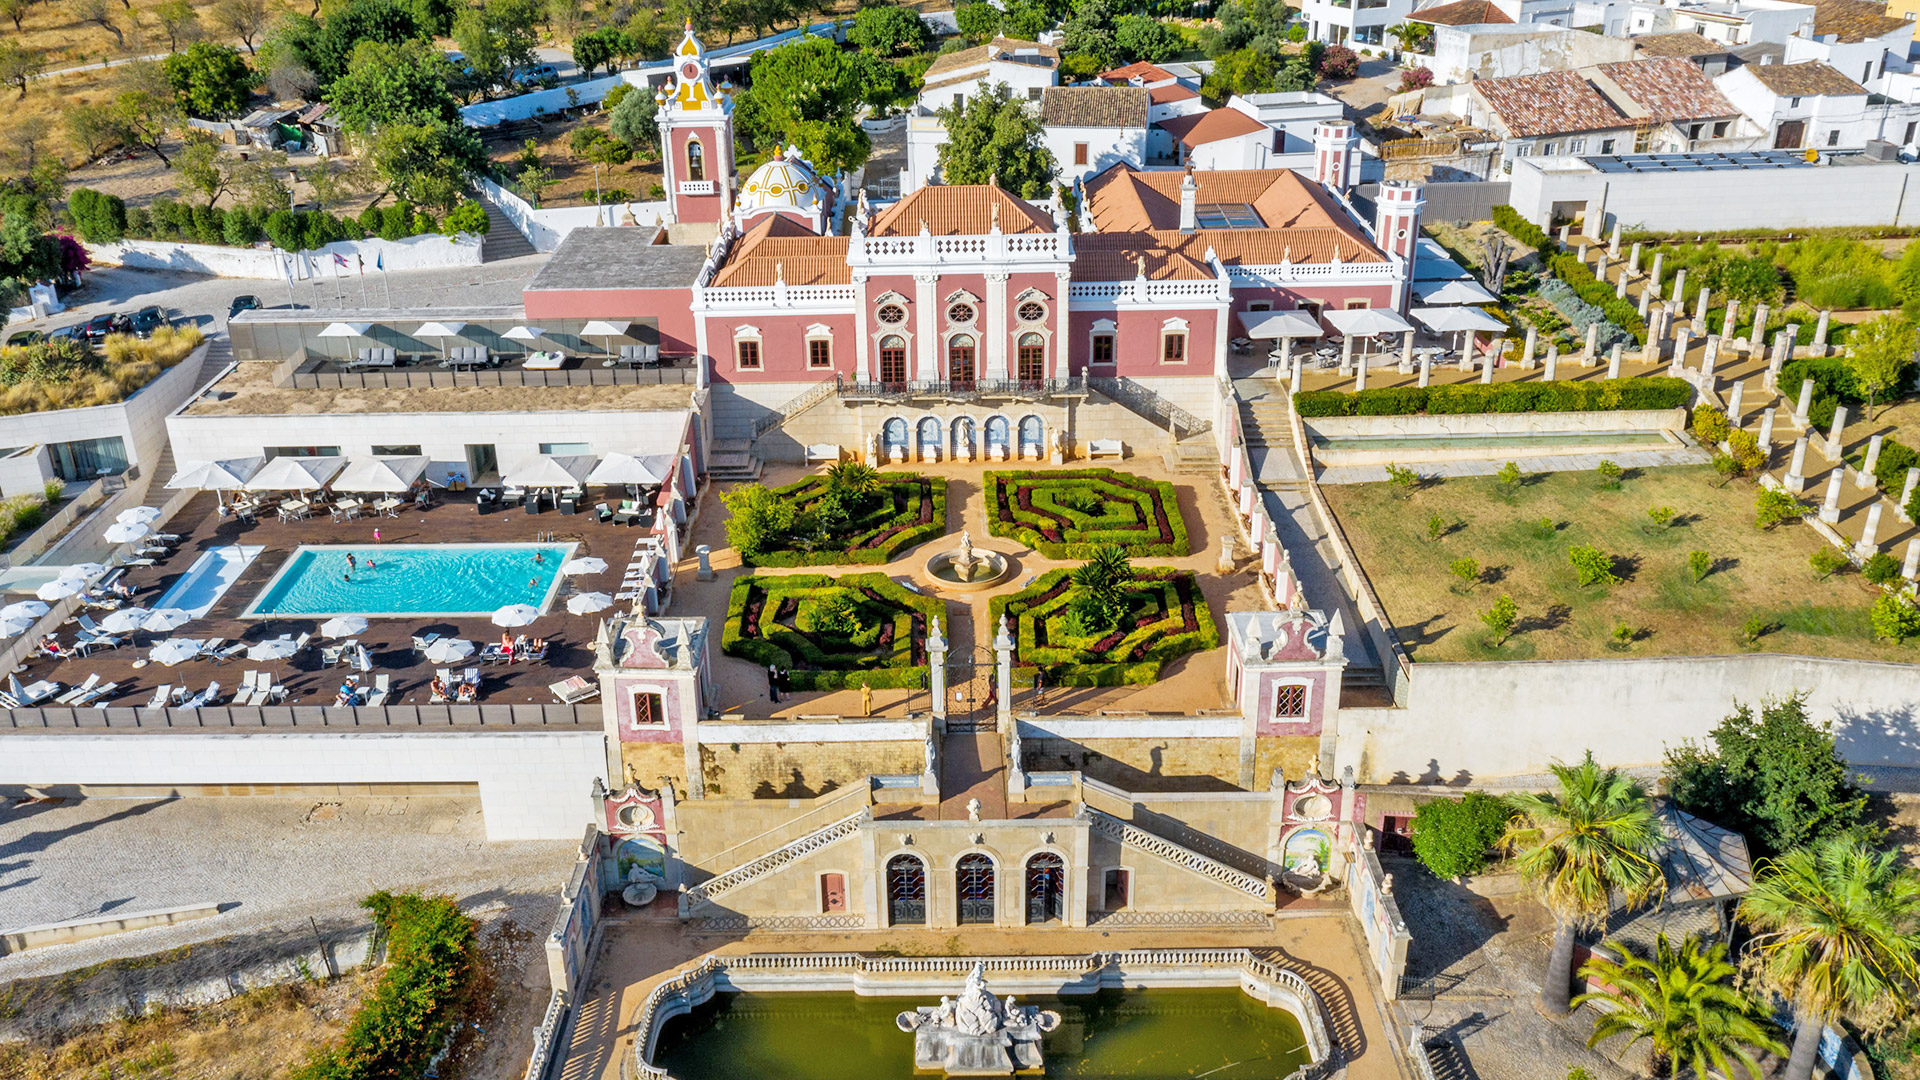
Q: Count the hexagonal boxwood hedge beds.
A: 4